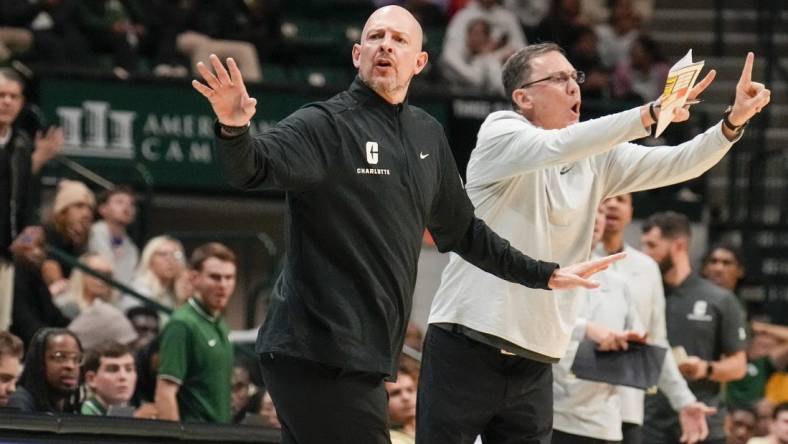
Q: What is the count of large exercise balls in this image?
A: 0